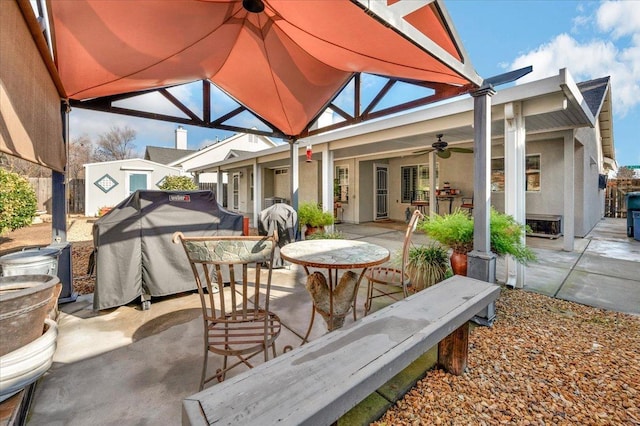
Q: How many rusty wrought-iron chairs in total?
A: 2